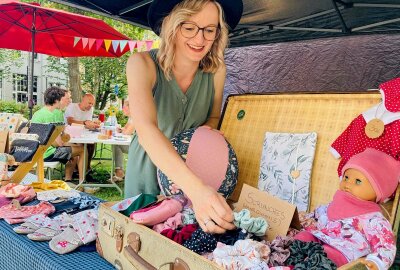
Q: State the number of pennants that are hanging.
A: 11